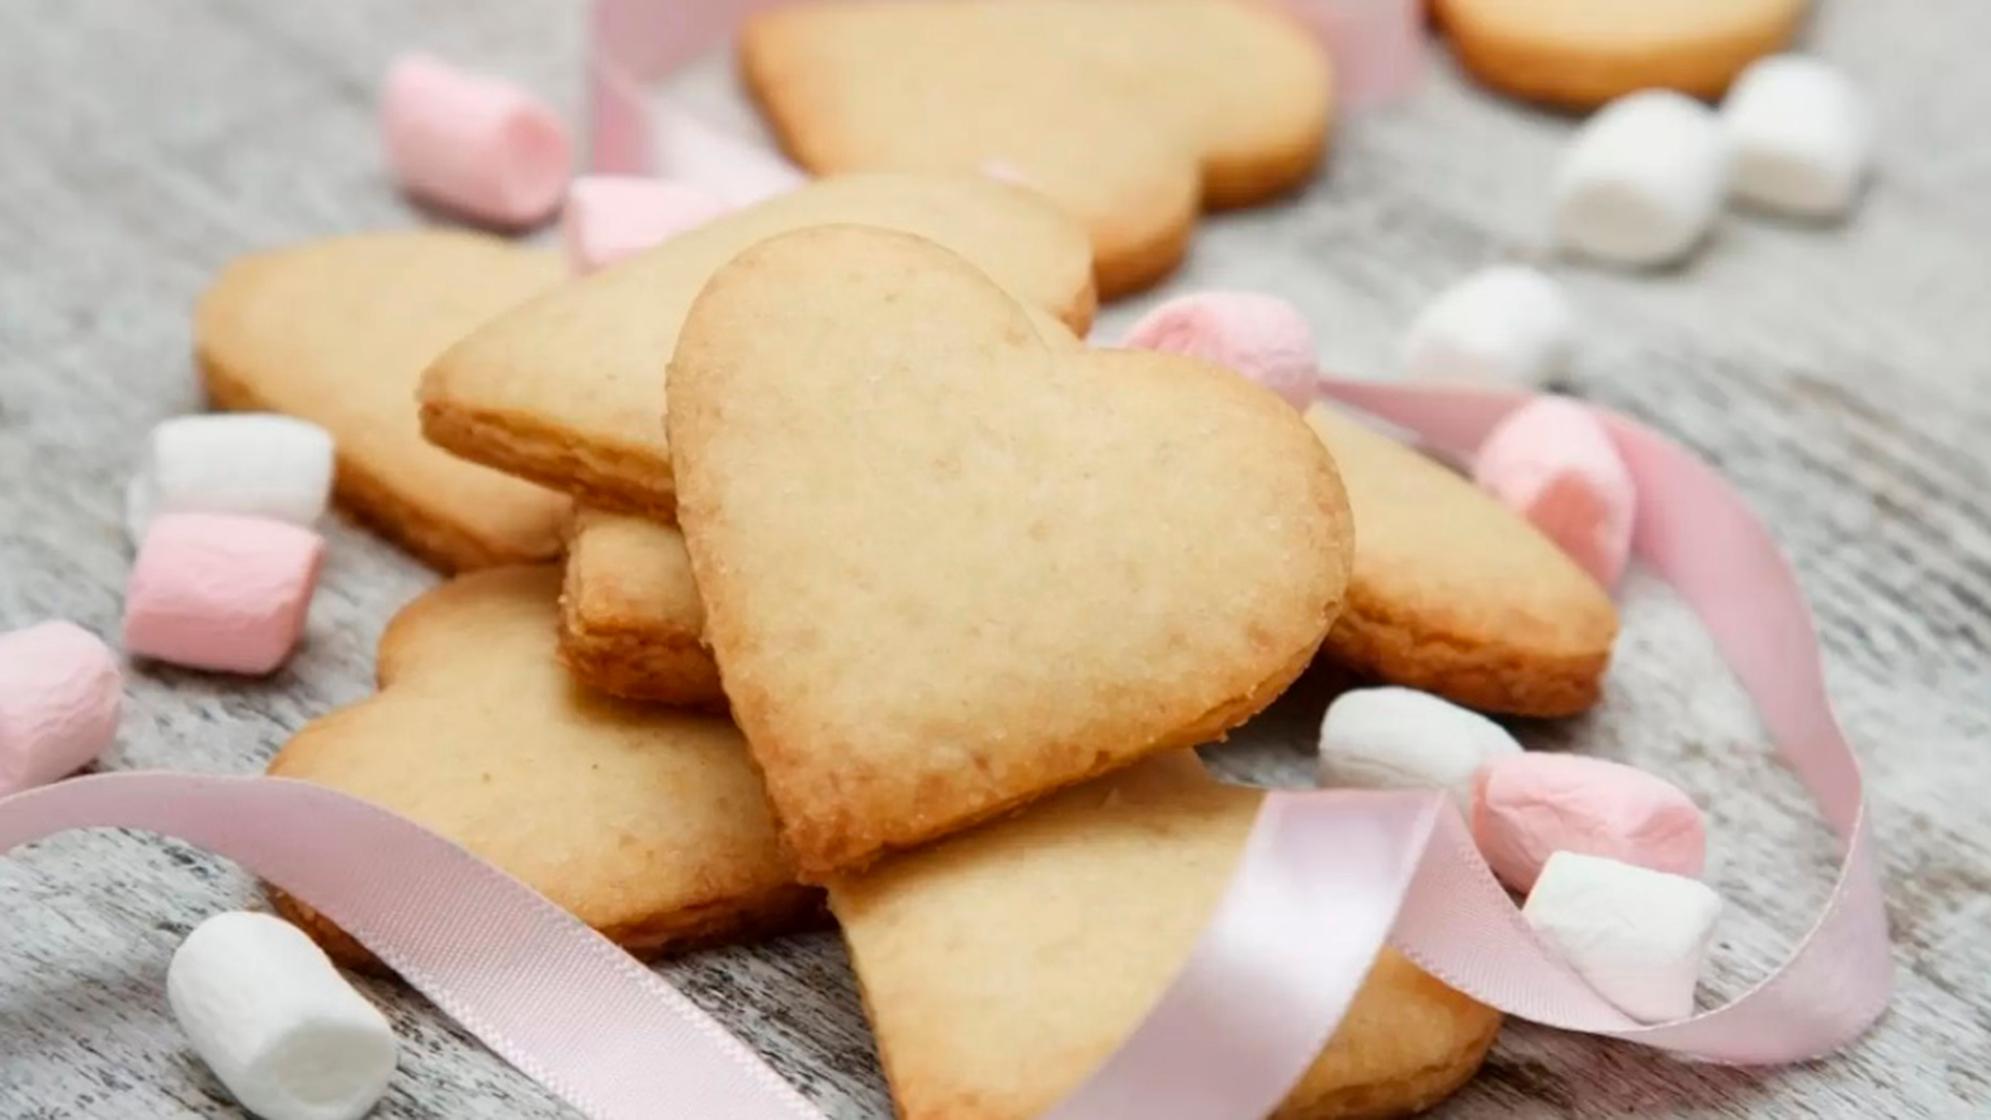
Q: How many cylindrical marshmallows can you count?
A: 14